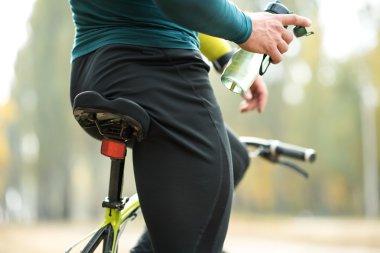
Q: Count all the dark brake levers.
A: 1